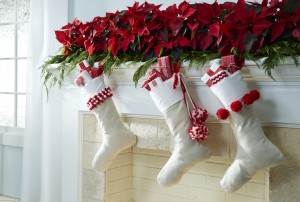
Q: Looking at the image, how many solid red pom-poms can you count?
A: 4